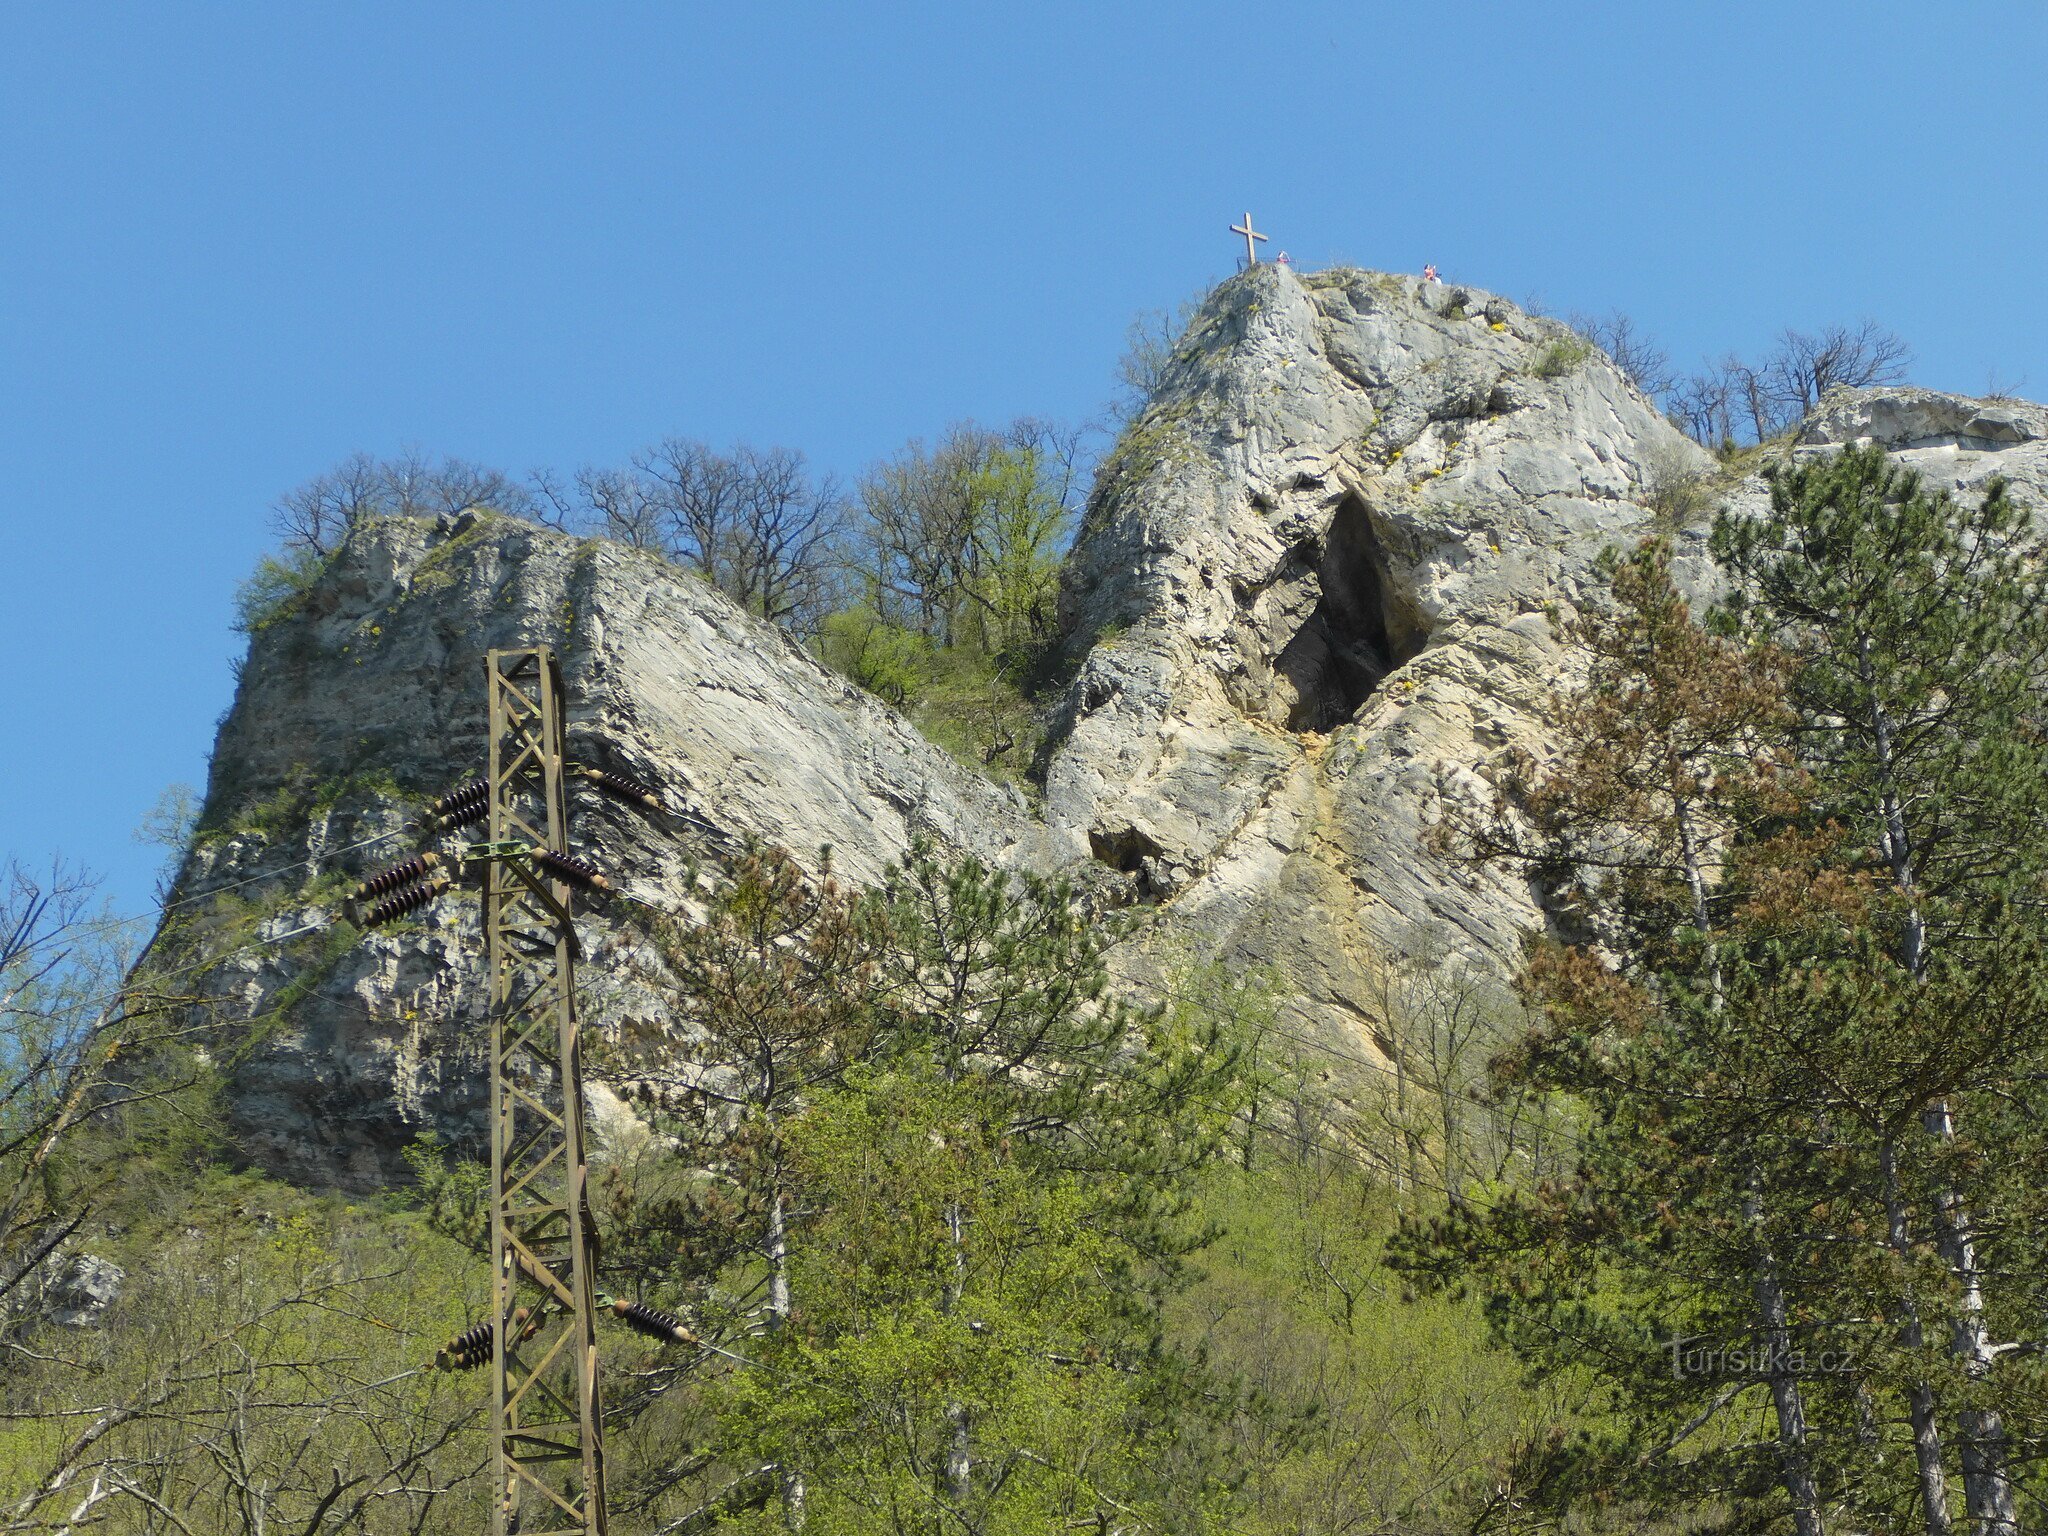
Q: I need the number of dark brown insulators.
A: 9